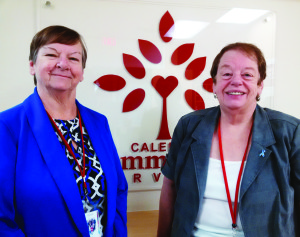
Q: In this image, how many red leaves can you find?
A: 9